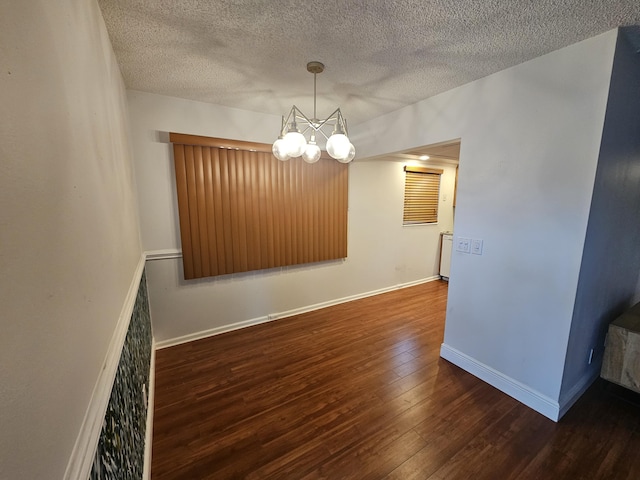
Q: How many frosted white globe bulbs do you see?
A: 5